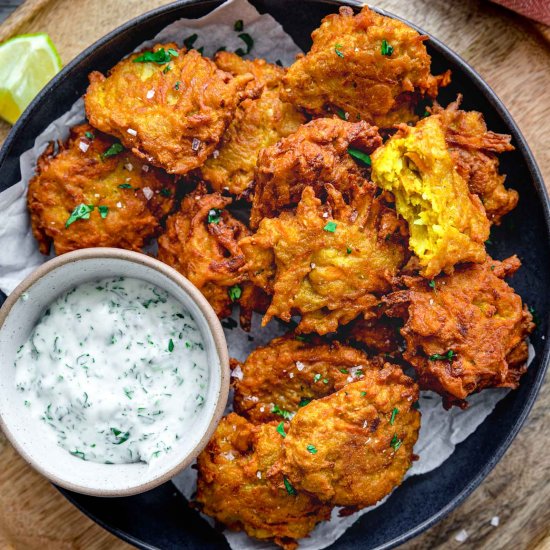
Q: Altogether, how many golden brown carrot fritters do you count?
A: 13